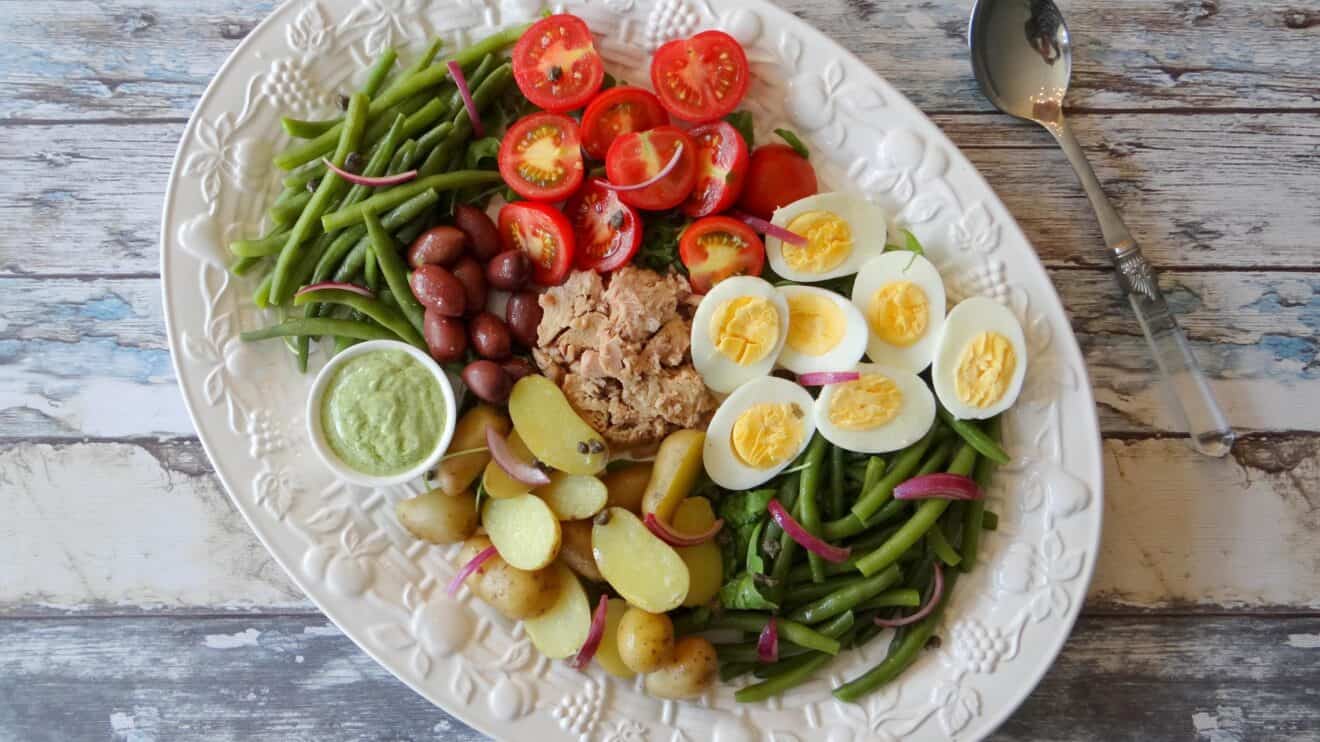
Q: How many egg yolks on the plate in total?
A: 7